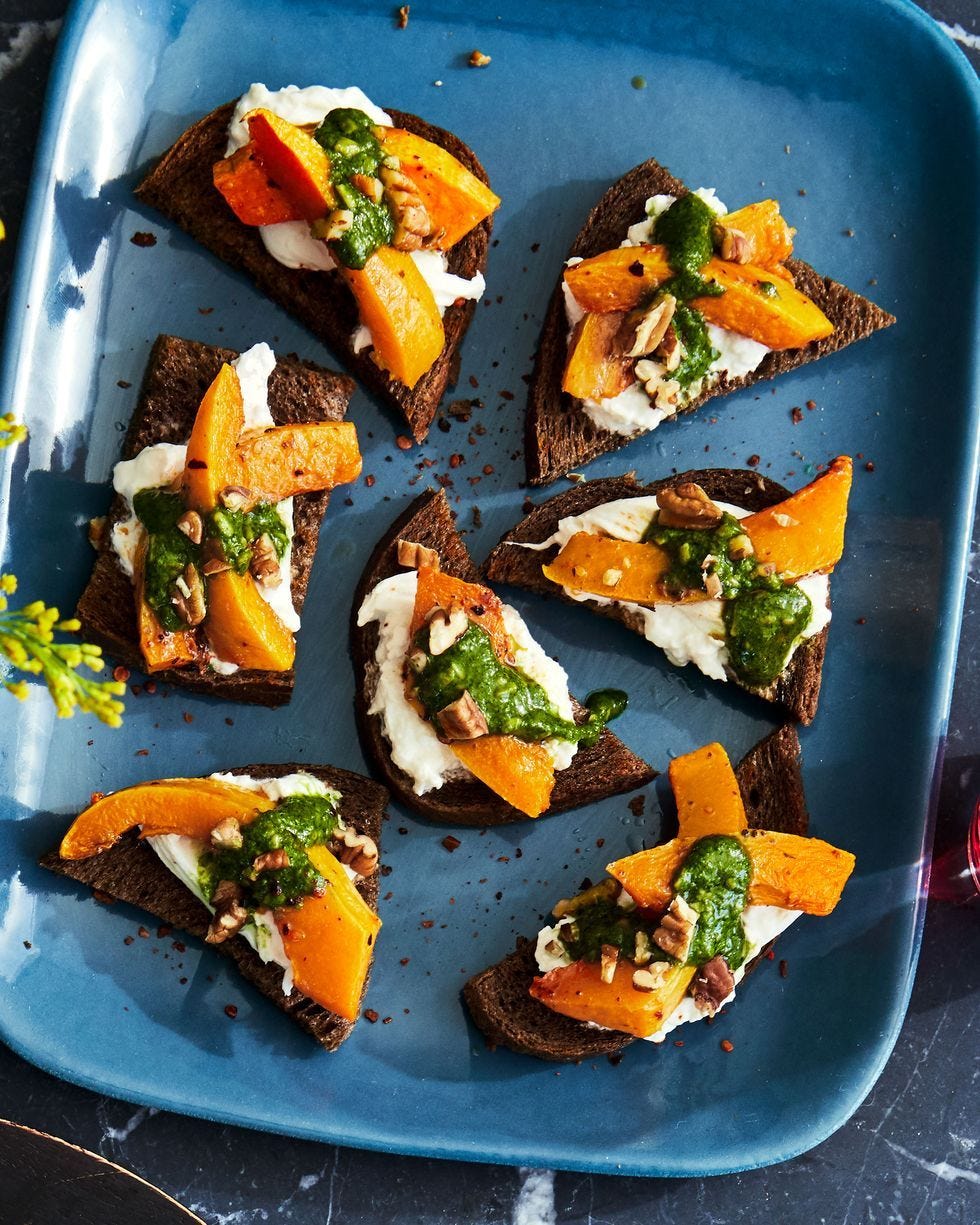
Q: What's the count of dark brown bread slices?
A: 7